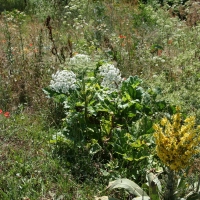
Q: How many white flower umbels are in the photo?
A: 3